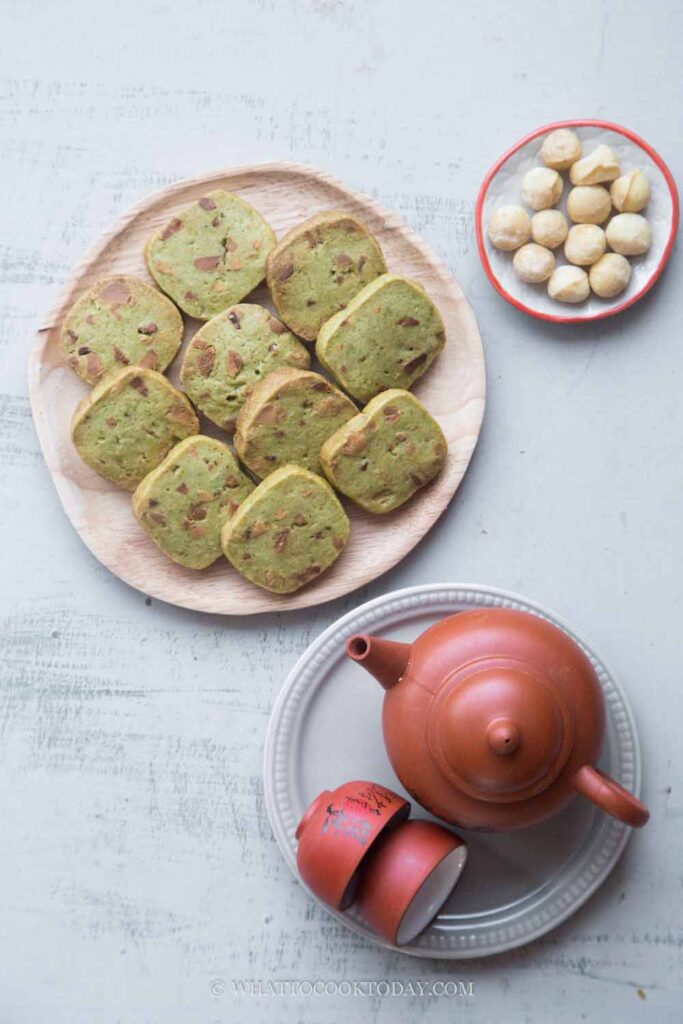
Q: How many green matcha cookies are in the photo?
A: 10